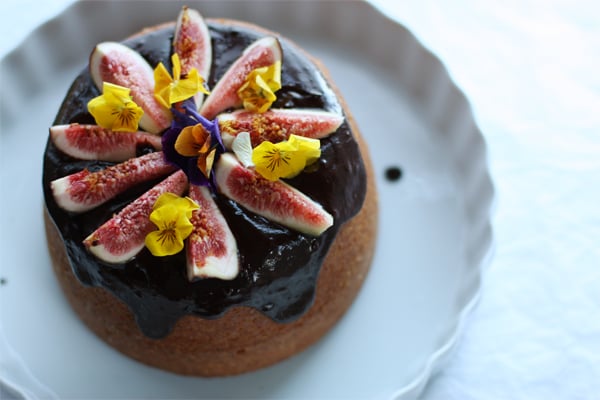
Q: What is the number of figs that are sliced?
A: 9